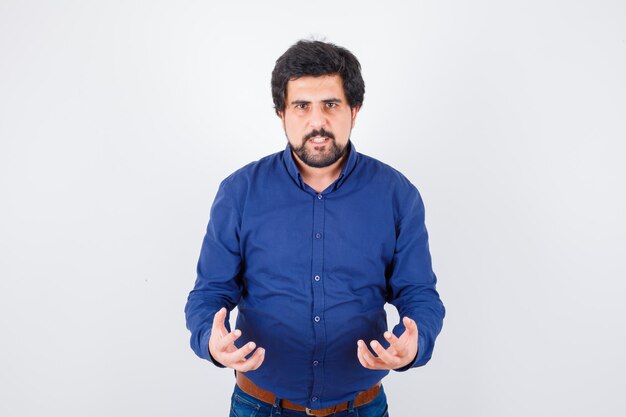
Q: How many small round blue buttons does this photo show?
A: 6